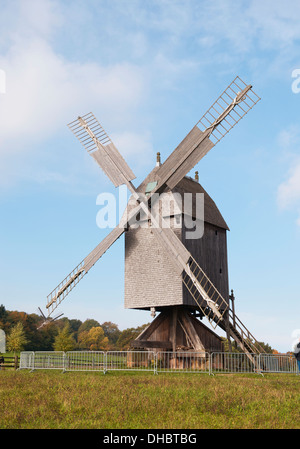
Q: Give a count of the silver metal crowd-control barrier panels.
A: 7